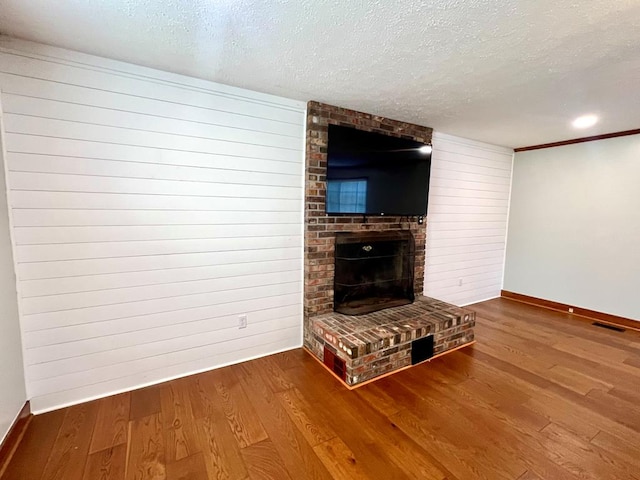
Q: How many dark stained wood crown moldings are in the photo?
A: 1